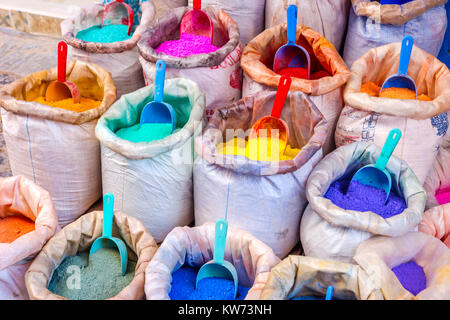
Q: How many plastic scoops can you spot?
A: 11